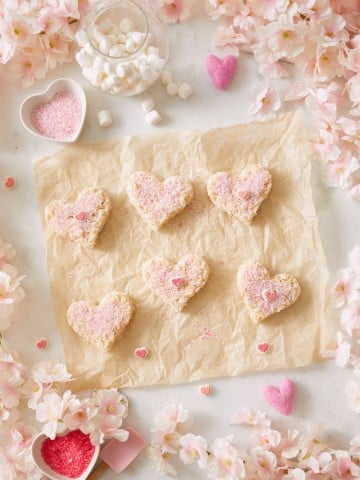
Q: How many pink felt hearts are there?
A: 2